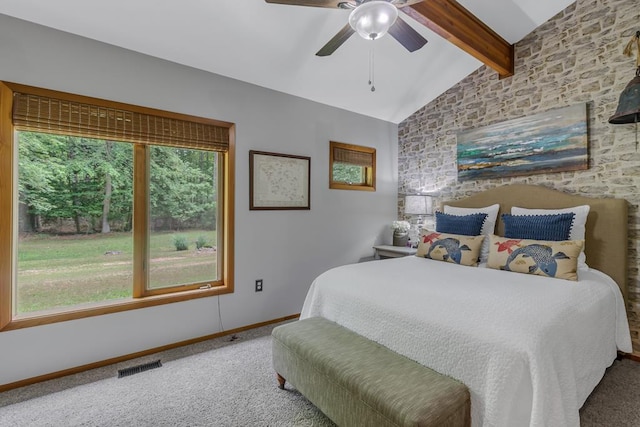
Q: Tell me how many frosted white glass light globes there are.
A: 1